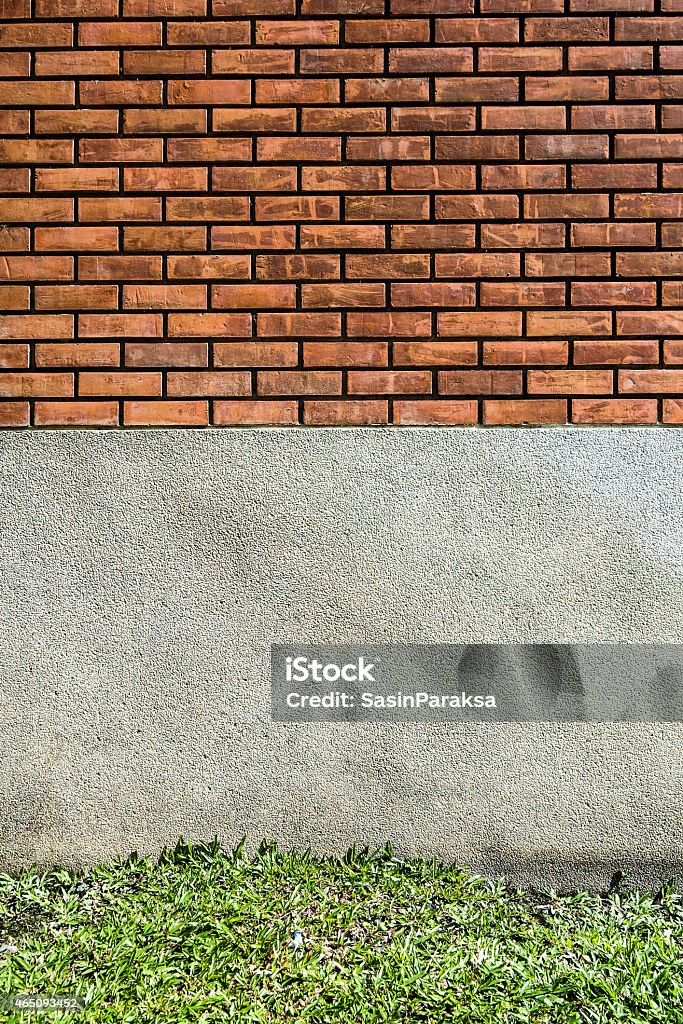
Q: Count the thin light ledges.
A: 1